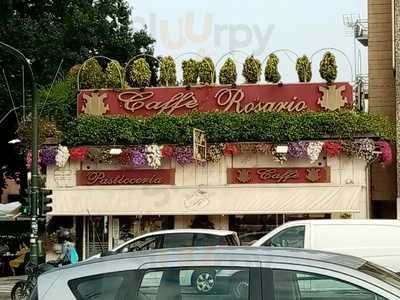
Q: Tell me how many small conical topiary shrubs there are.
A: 11